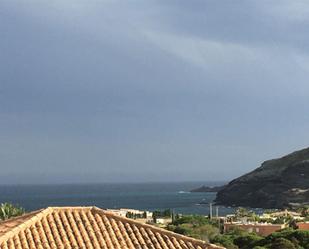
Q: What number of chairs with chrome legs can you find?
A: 0